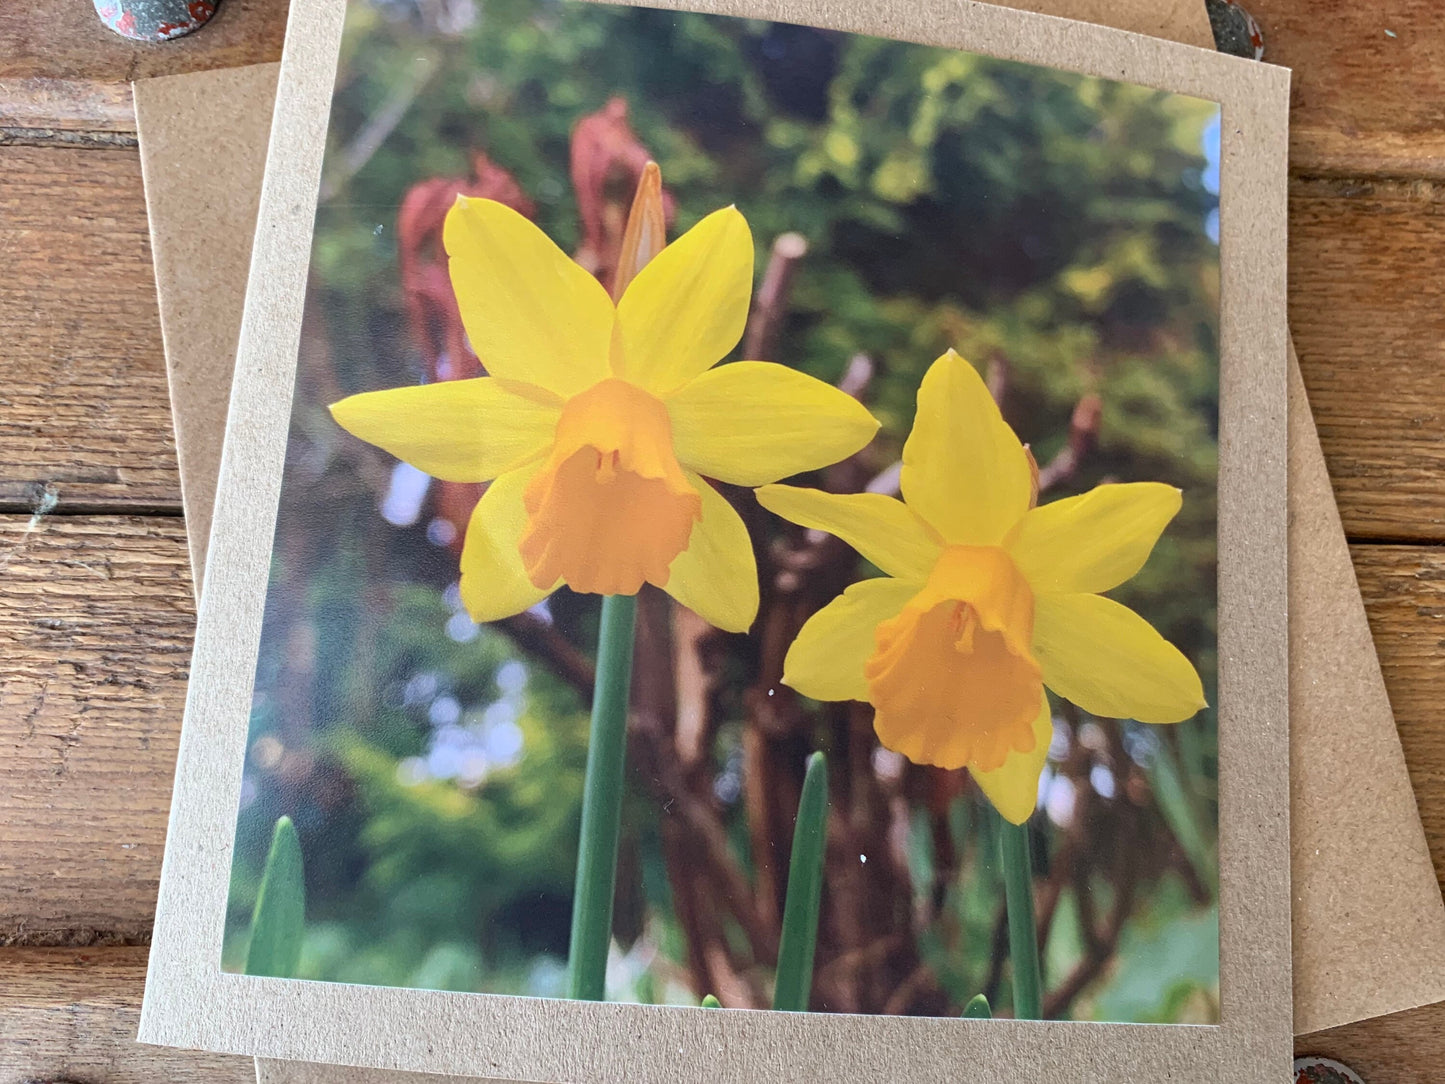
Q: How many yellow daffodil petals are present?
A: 12